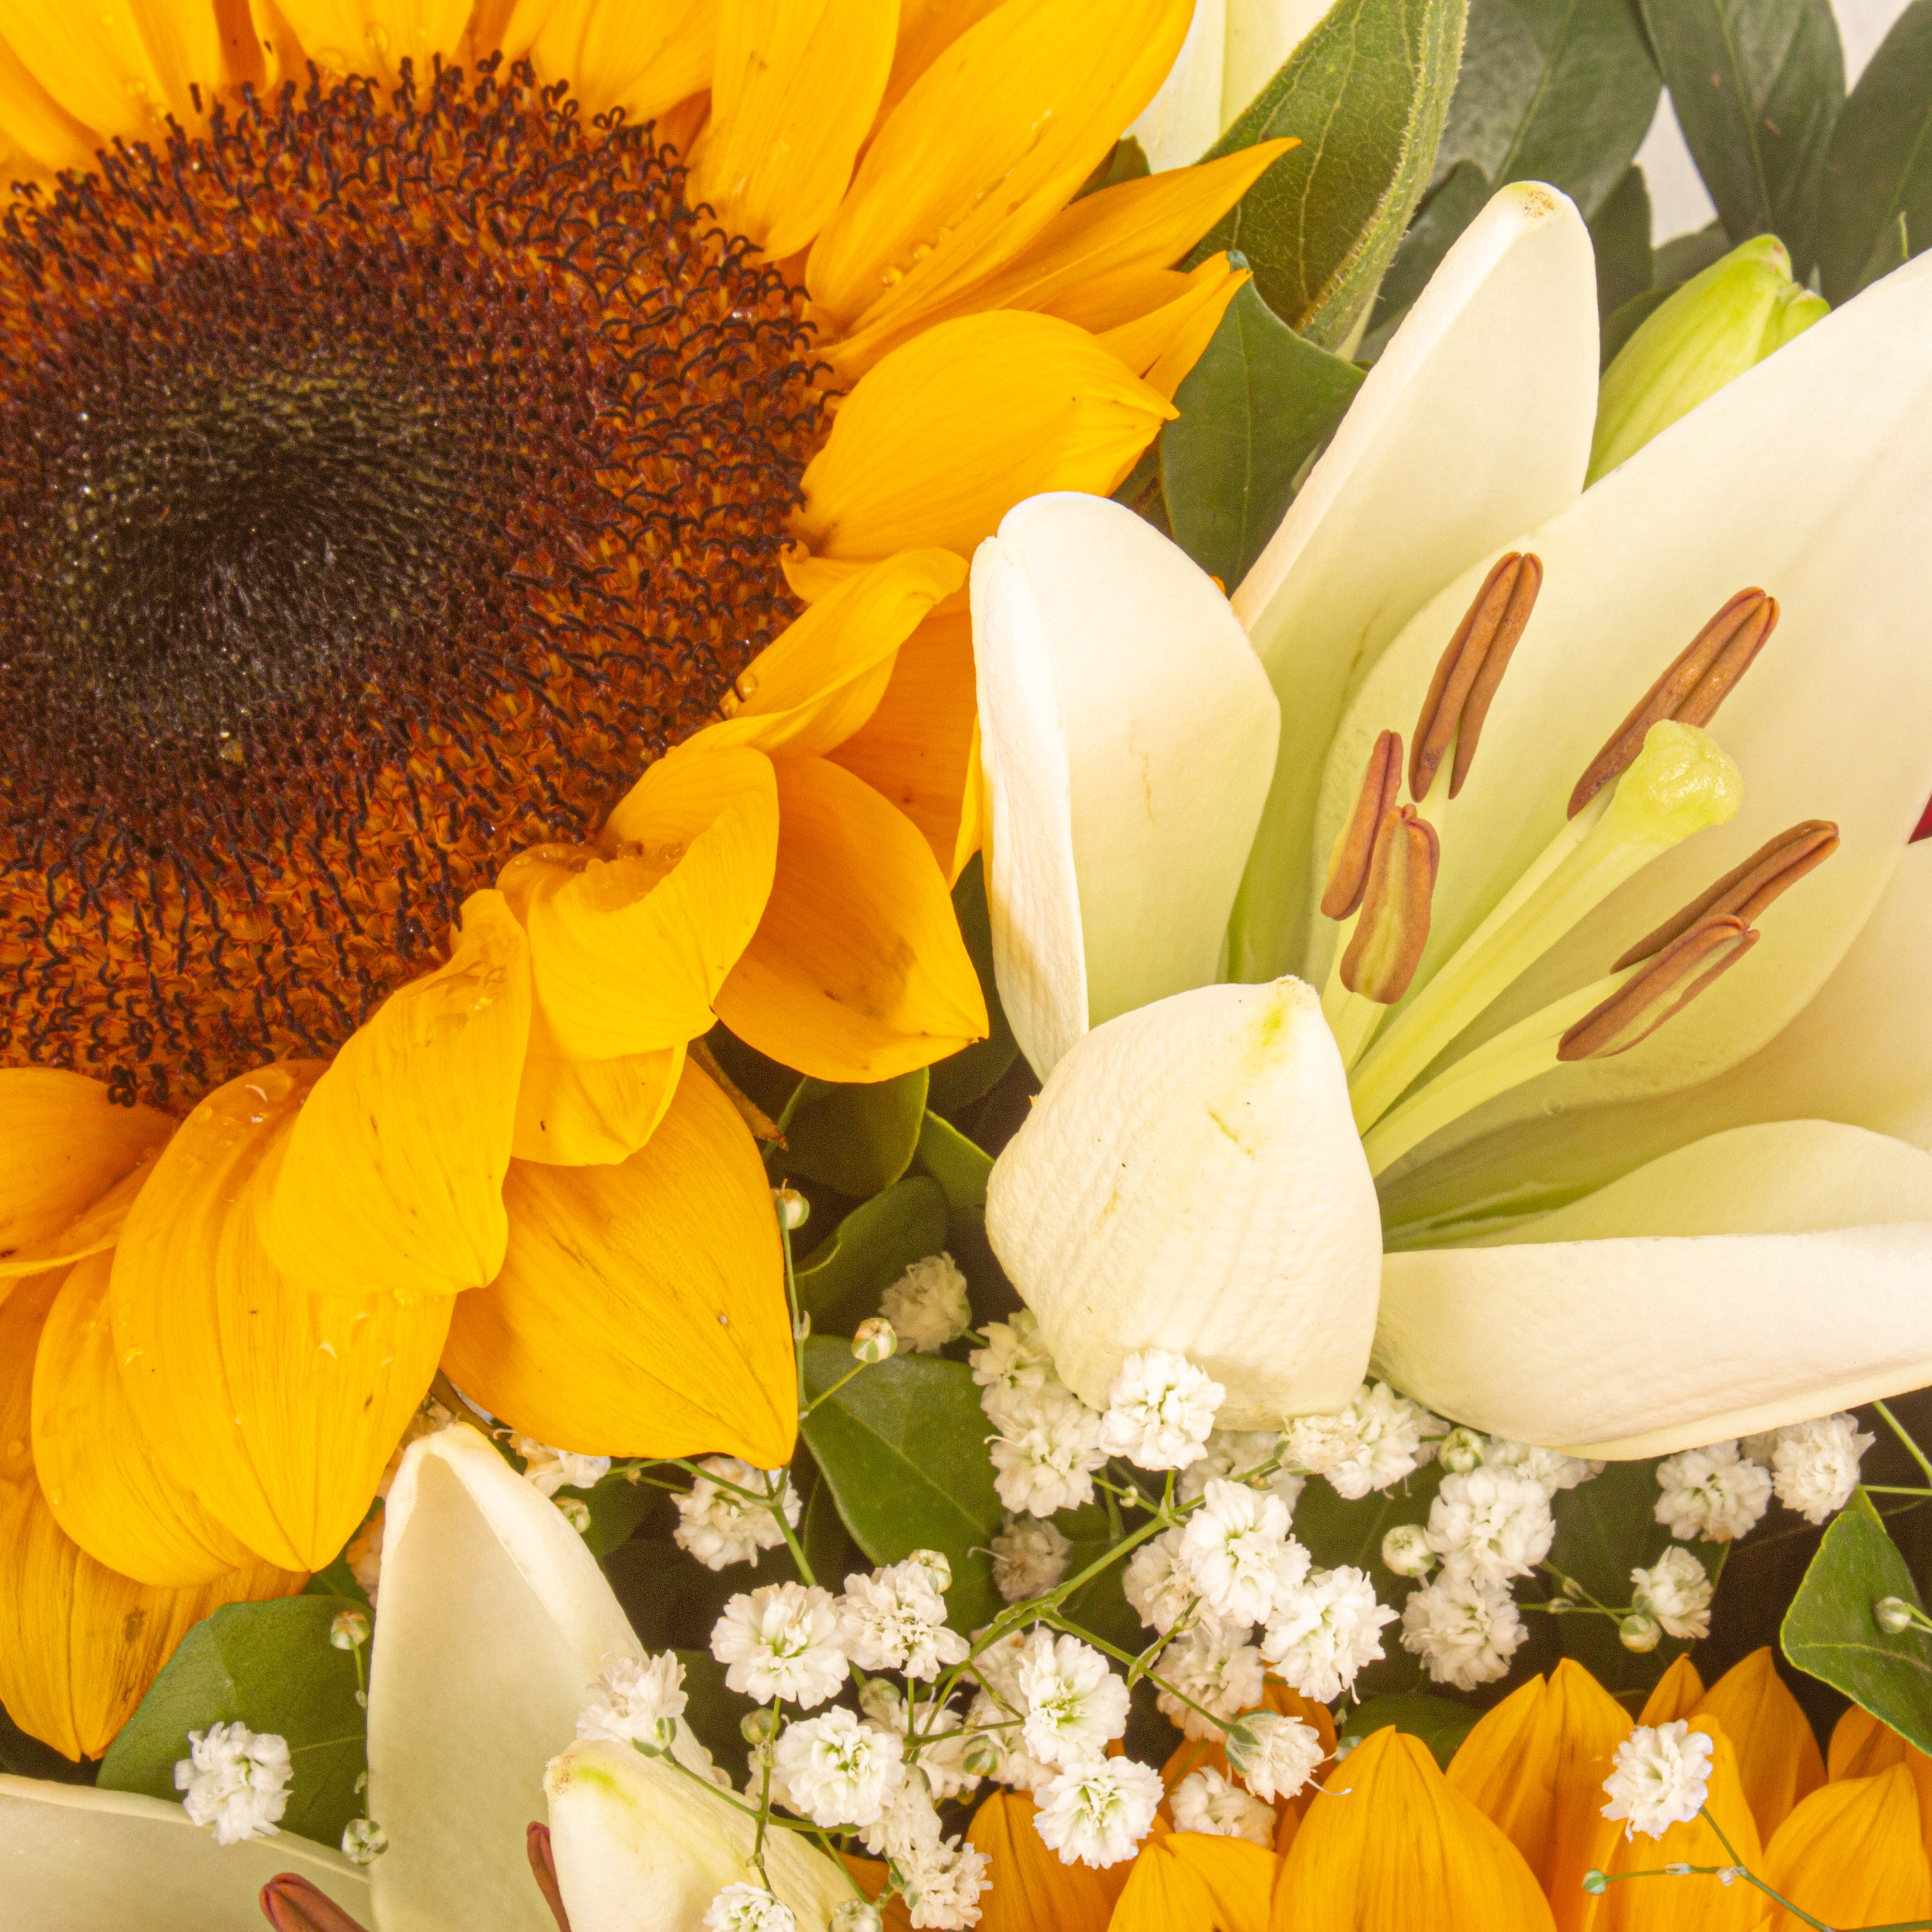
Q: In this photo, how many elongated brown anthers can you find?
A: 8